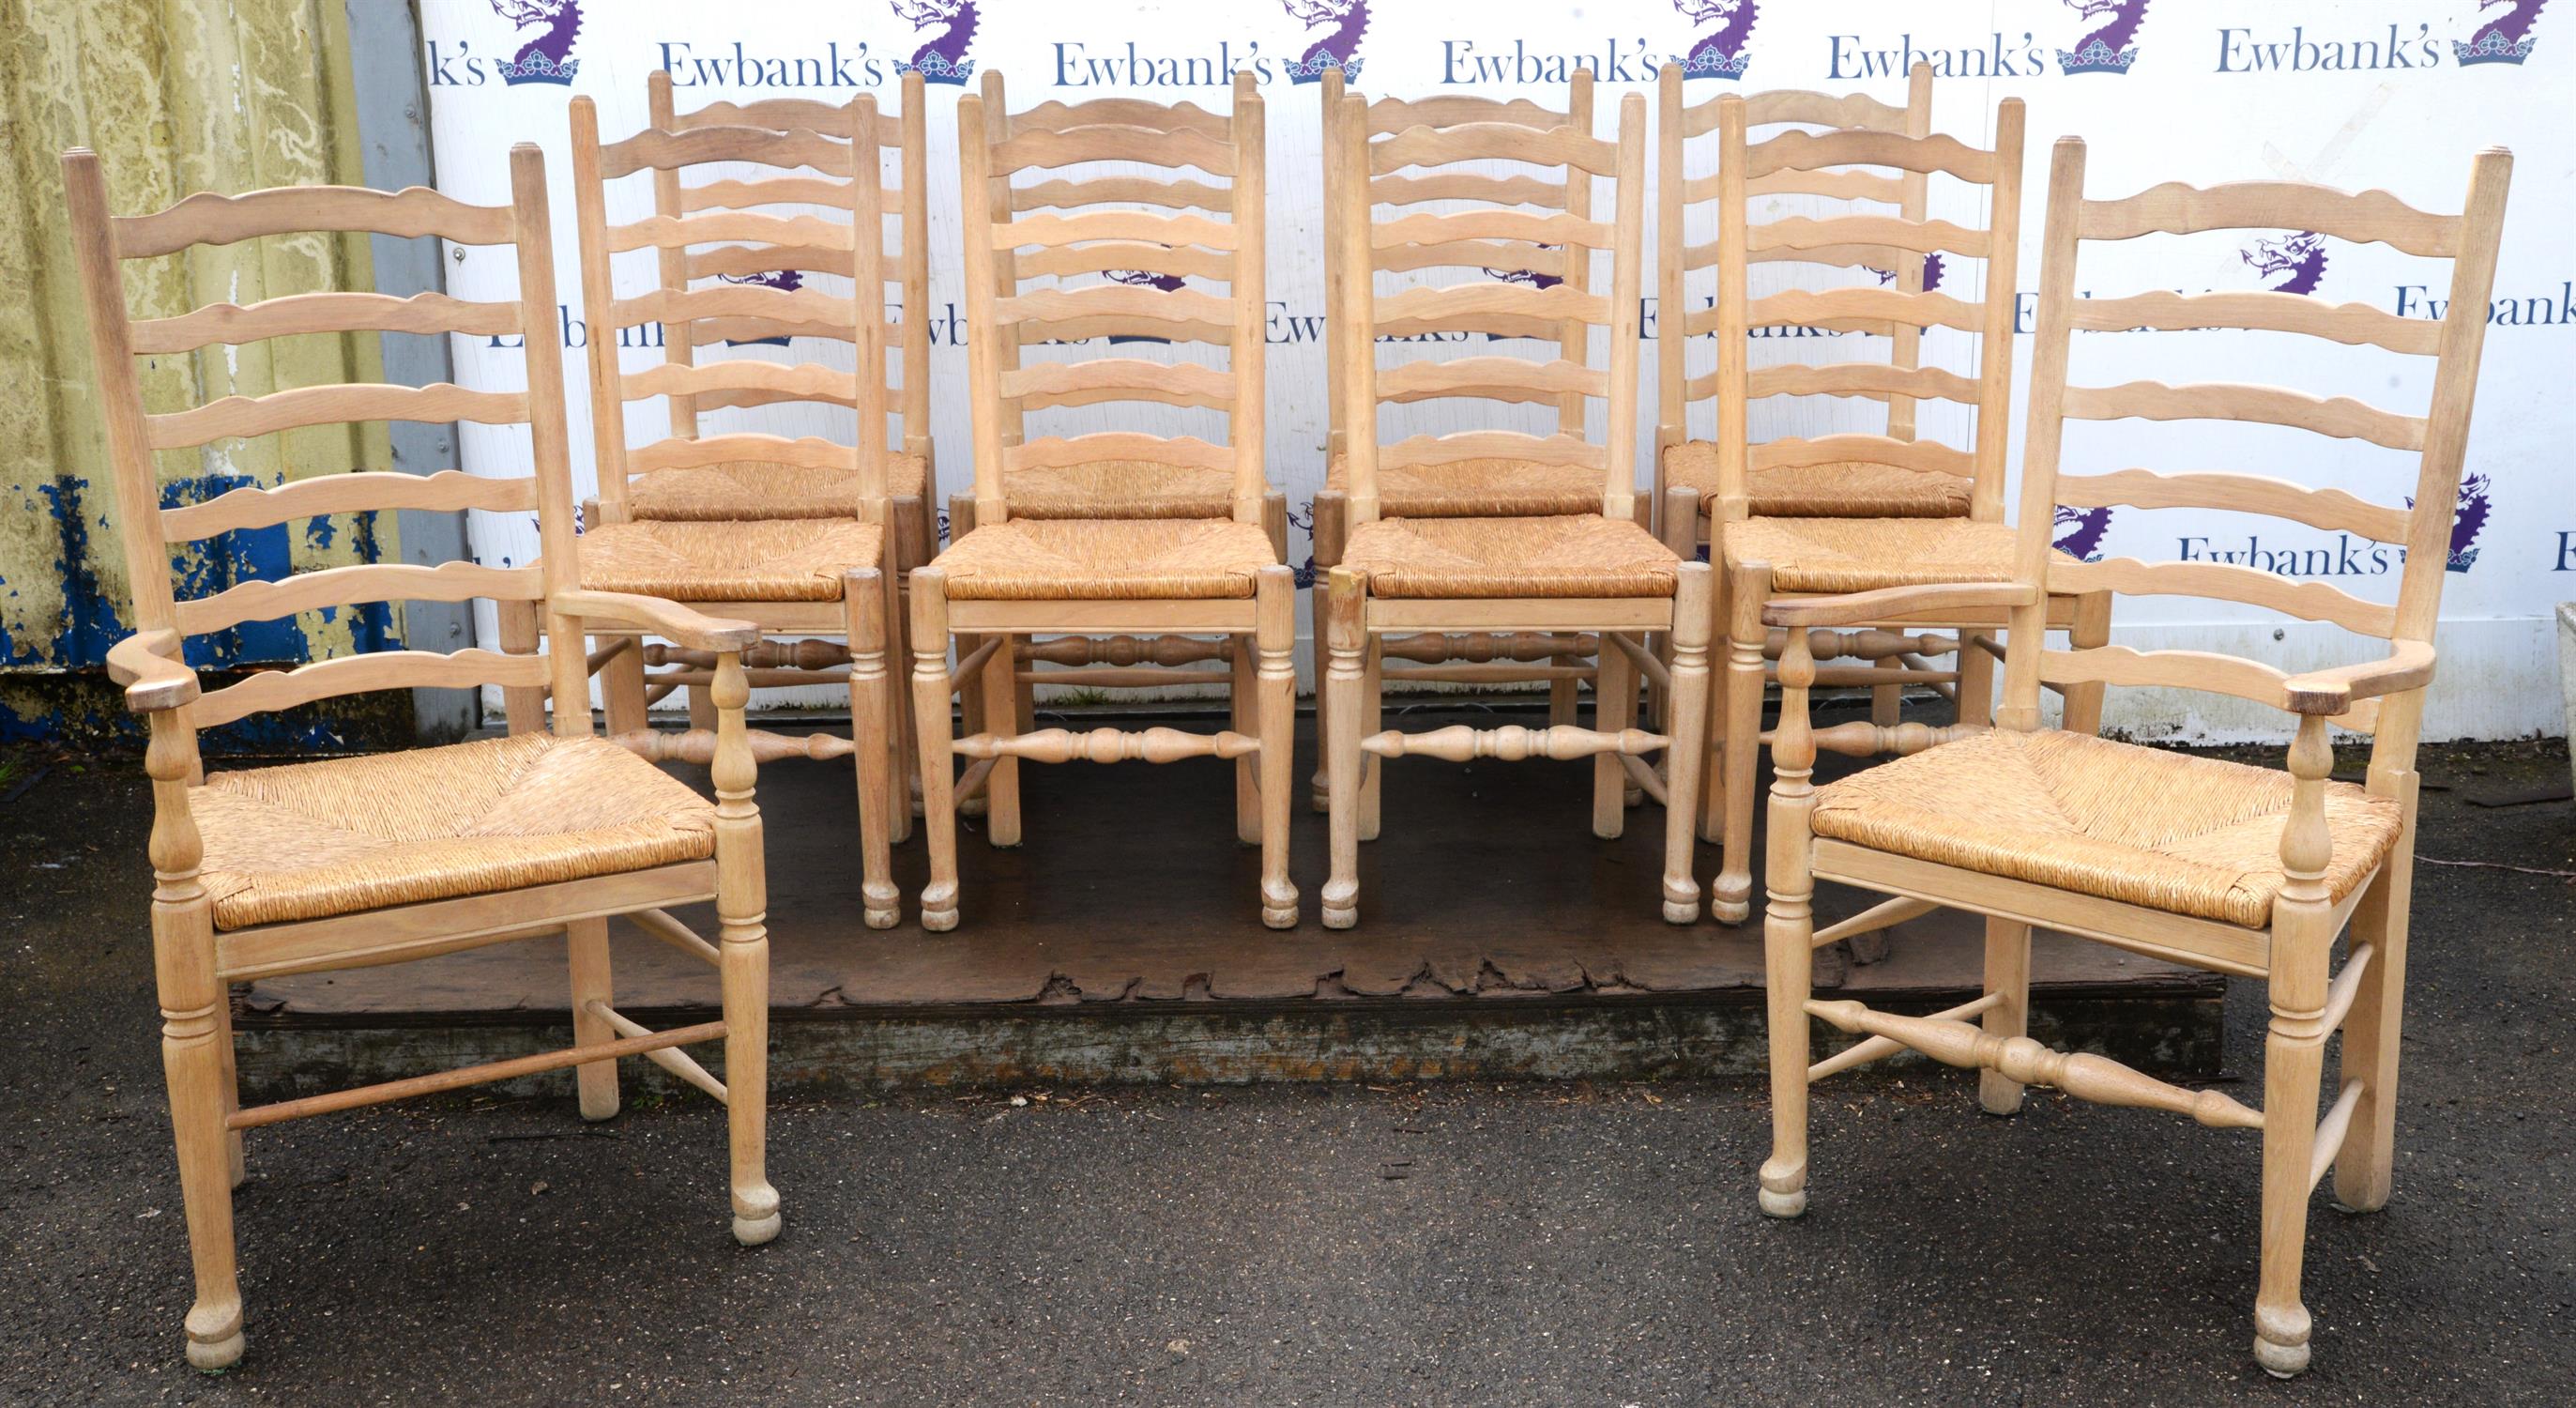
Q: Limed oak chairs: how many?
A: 10